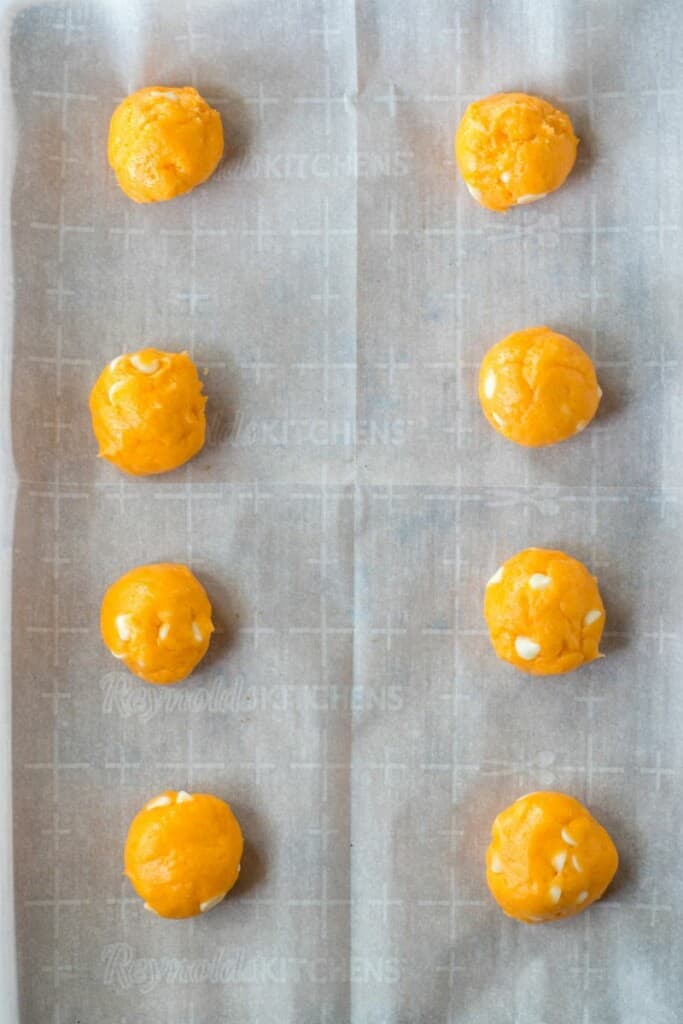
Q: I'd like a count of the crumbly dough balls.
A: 8